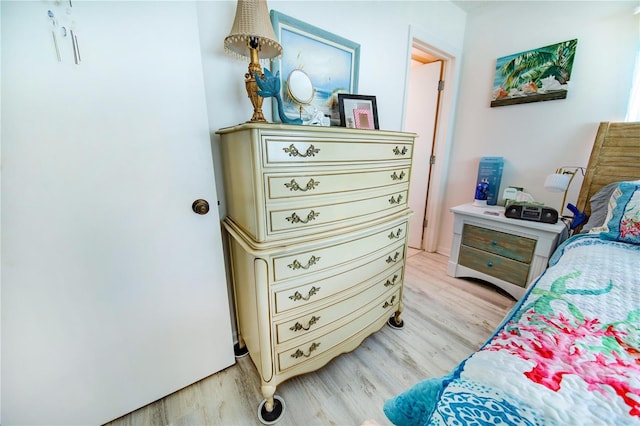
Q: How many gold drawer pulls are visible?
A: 14